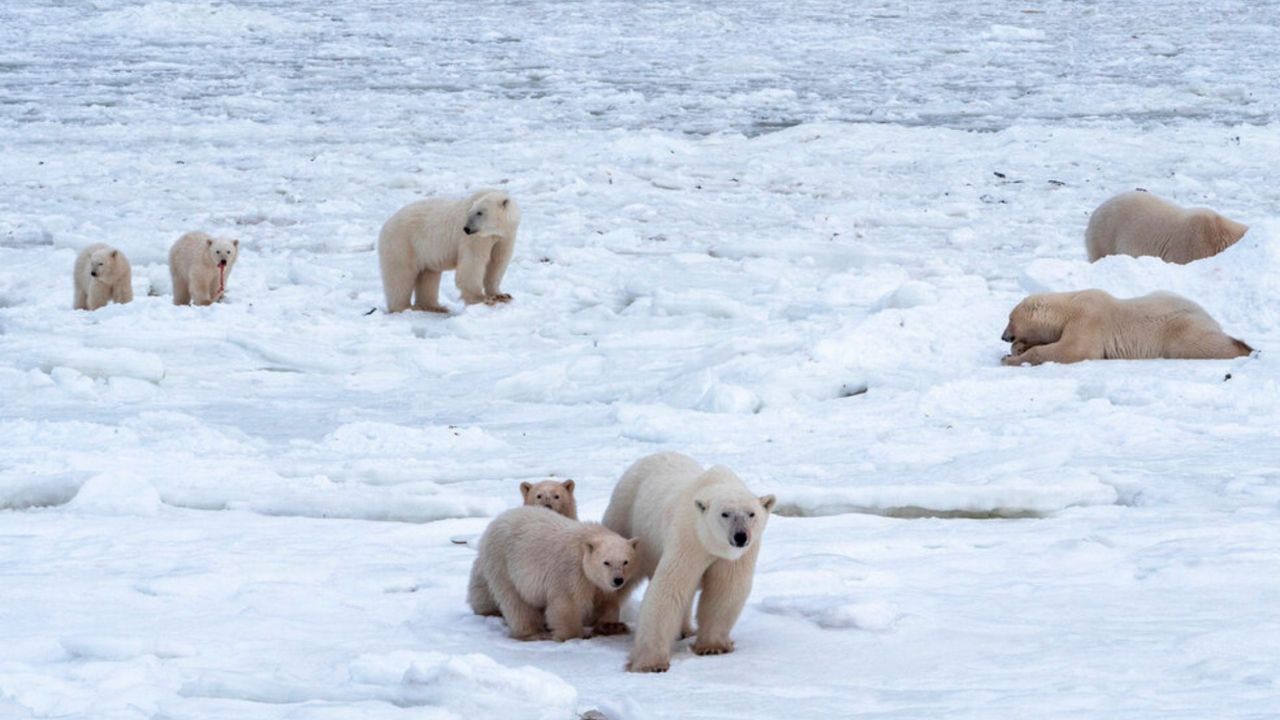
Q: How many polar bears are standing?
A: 6